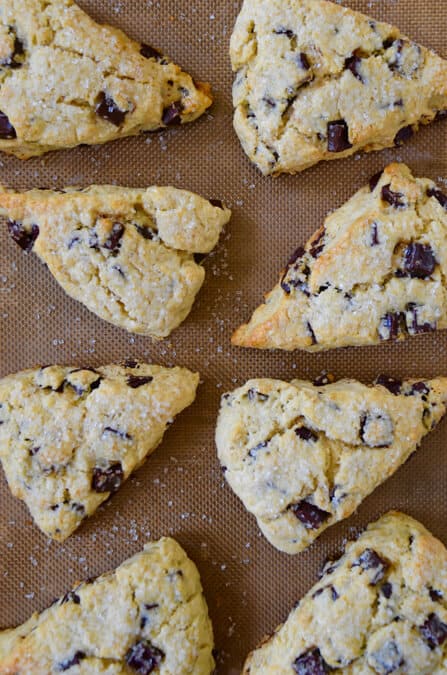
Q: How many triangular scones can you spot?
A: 8